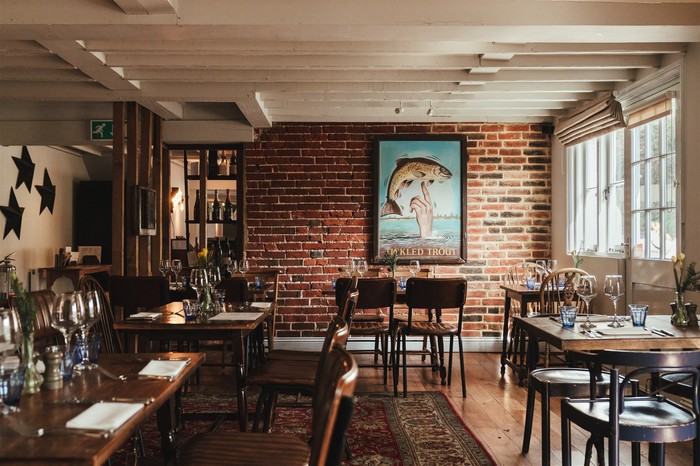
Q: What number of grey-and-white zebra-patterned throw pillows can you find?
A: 0